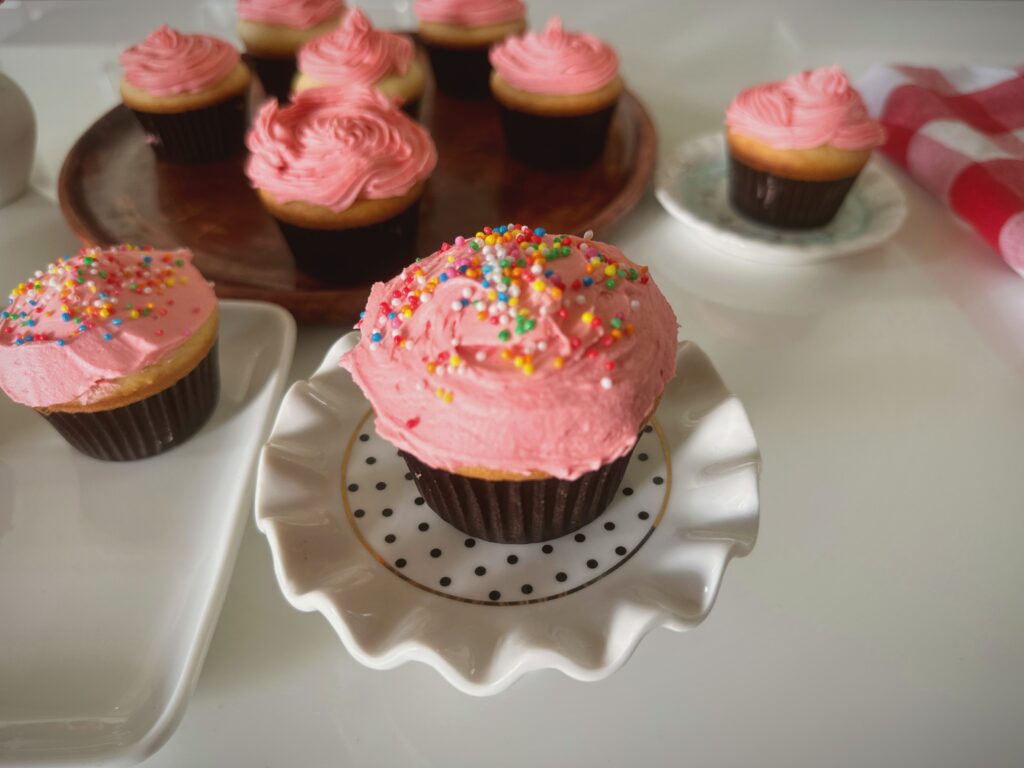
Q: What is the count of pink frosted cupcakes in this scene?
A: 9